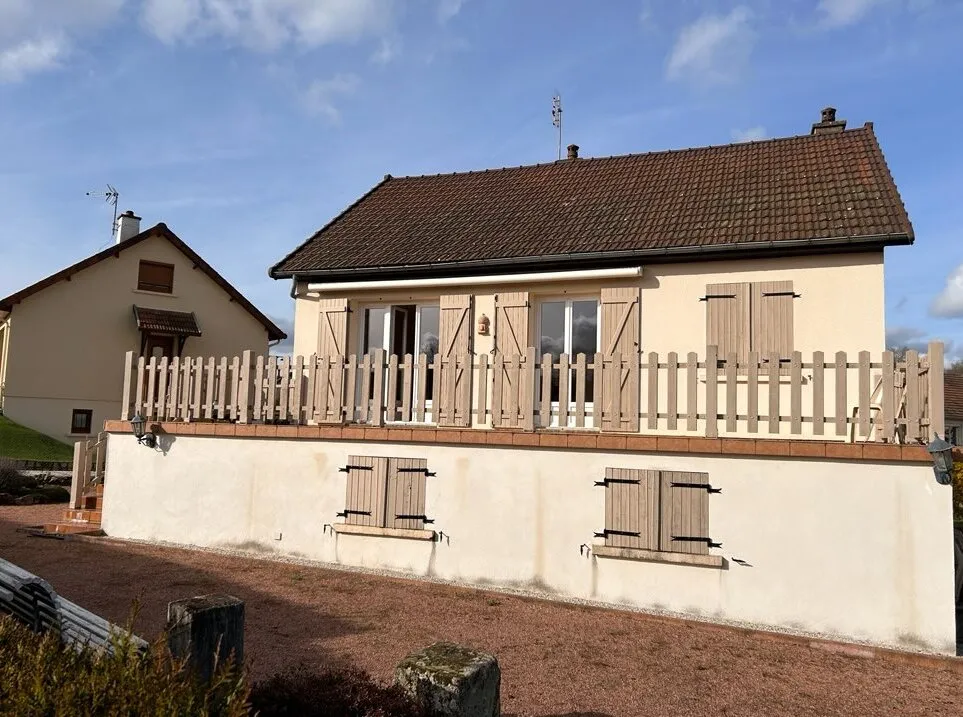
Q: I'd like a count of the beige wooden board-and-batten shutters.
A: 10